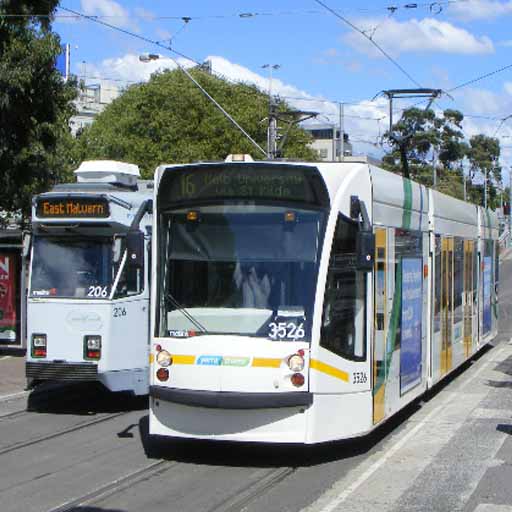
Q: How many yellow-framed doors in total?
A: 3